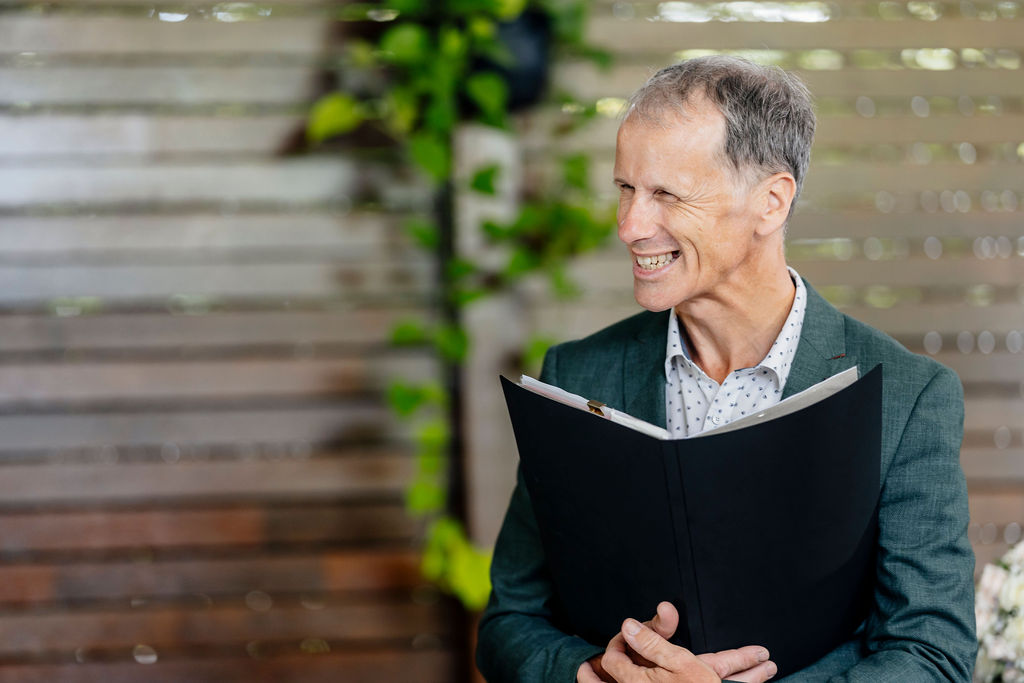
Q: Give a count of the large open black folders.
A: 1